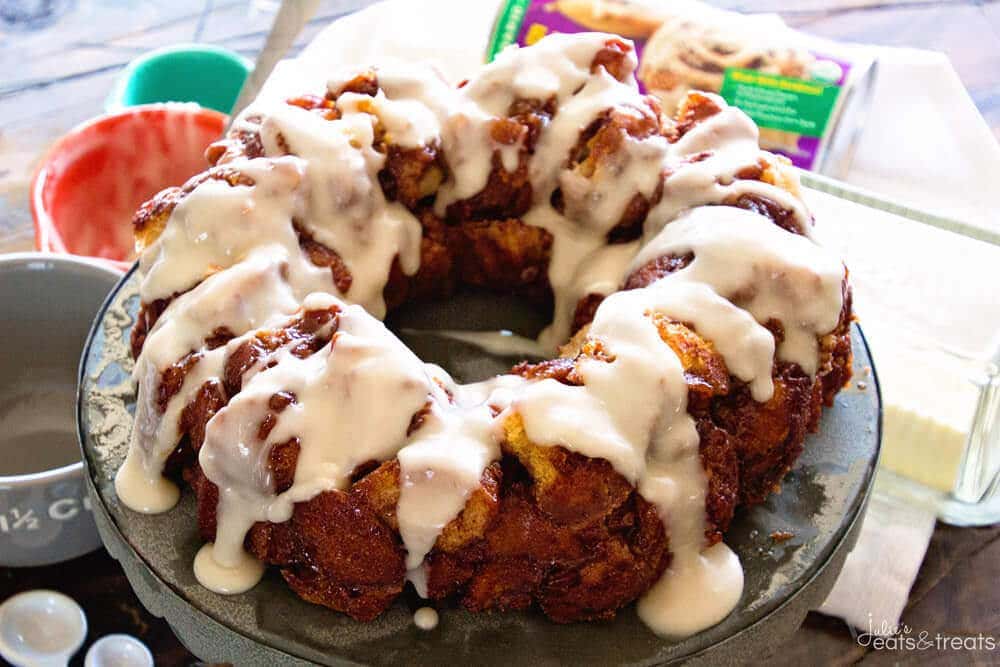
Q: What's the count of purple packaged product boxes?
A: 1